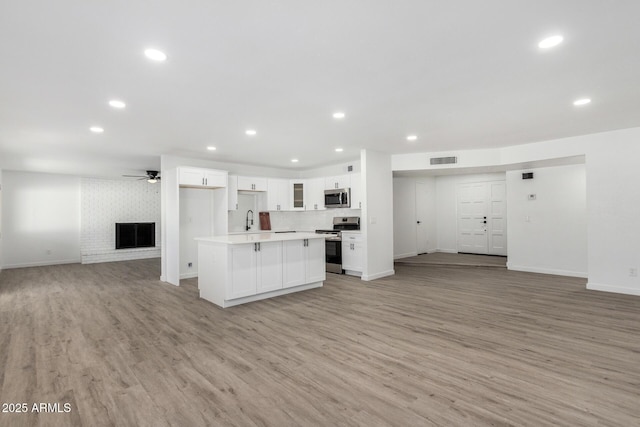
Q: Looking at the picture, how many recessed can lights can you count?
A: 11